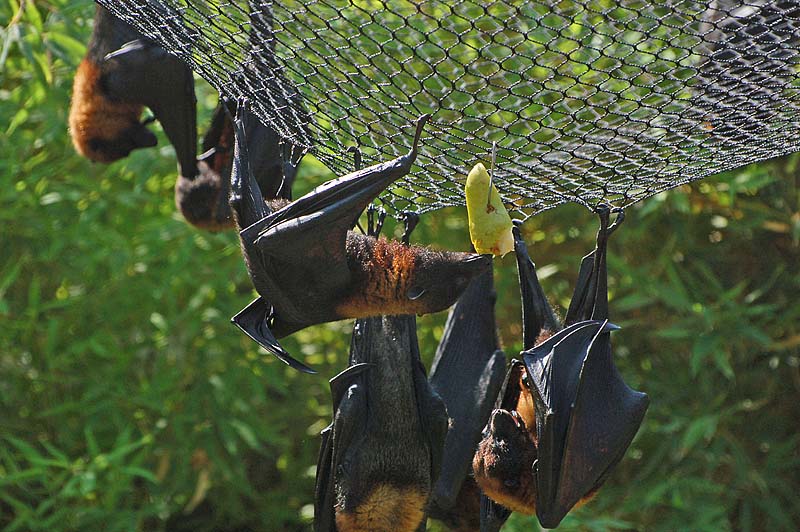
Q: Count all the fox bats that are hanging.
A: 6